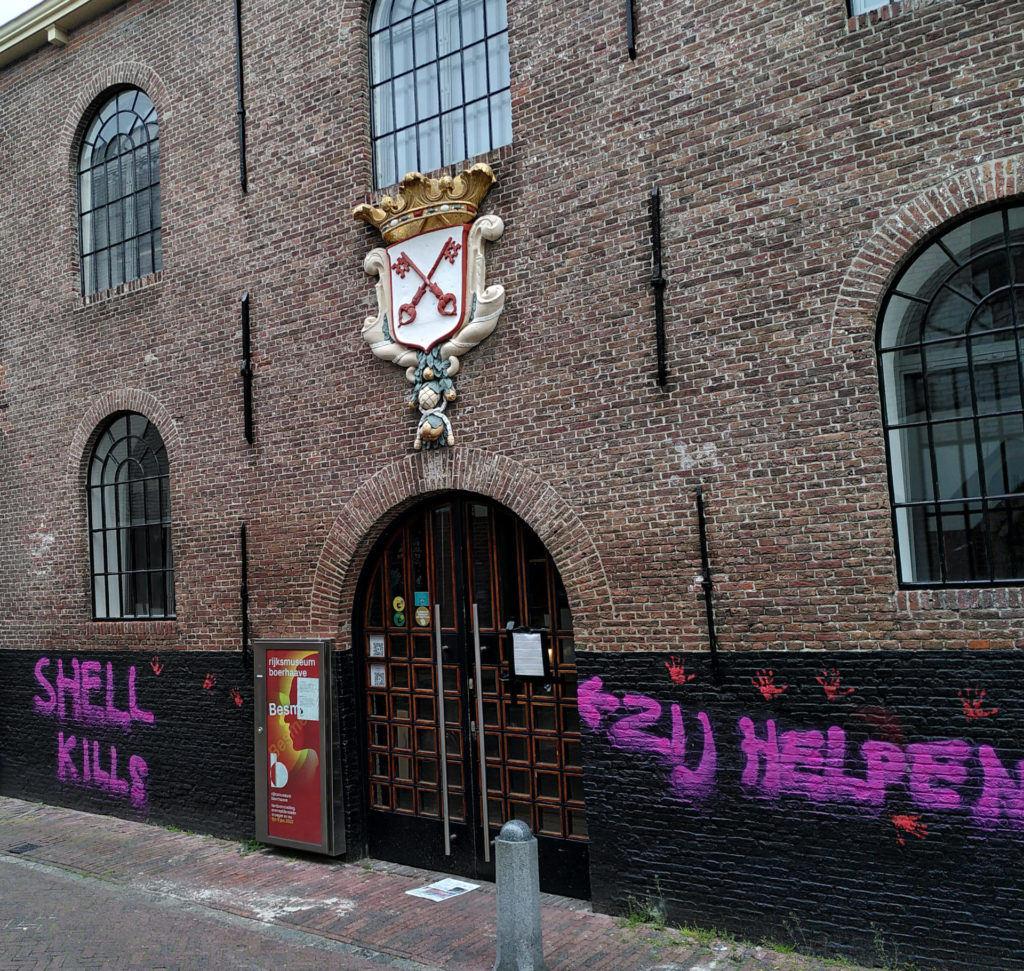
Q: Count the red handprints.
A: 8